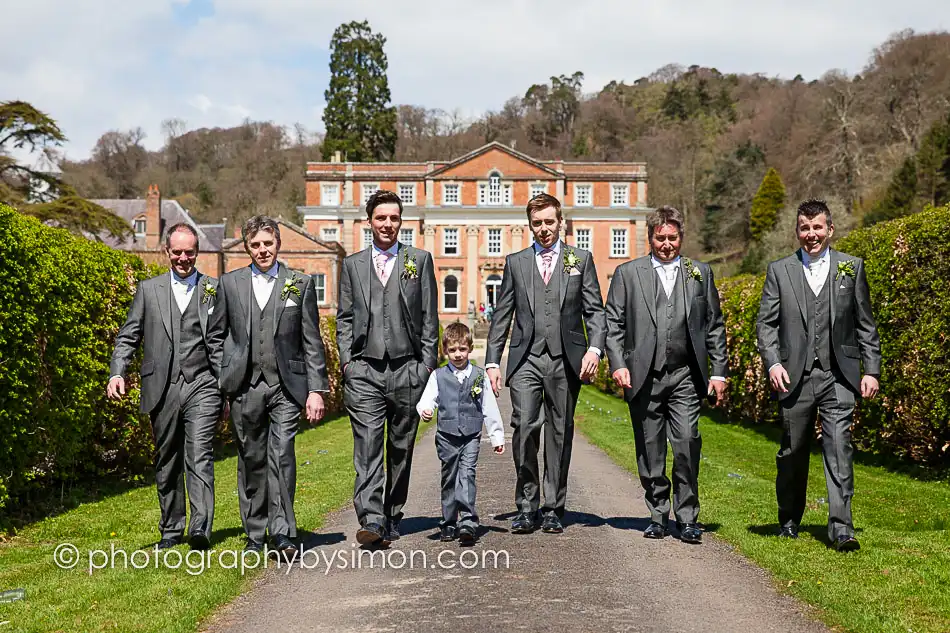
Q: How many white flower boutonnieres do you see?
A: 7